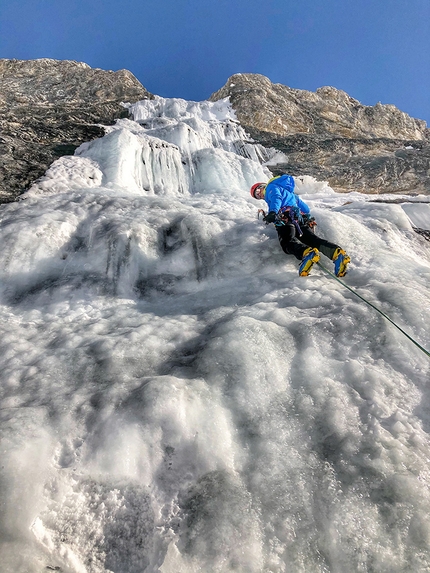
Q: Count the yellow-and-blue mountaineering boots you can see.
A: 2